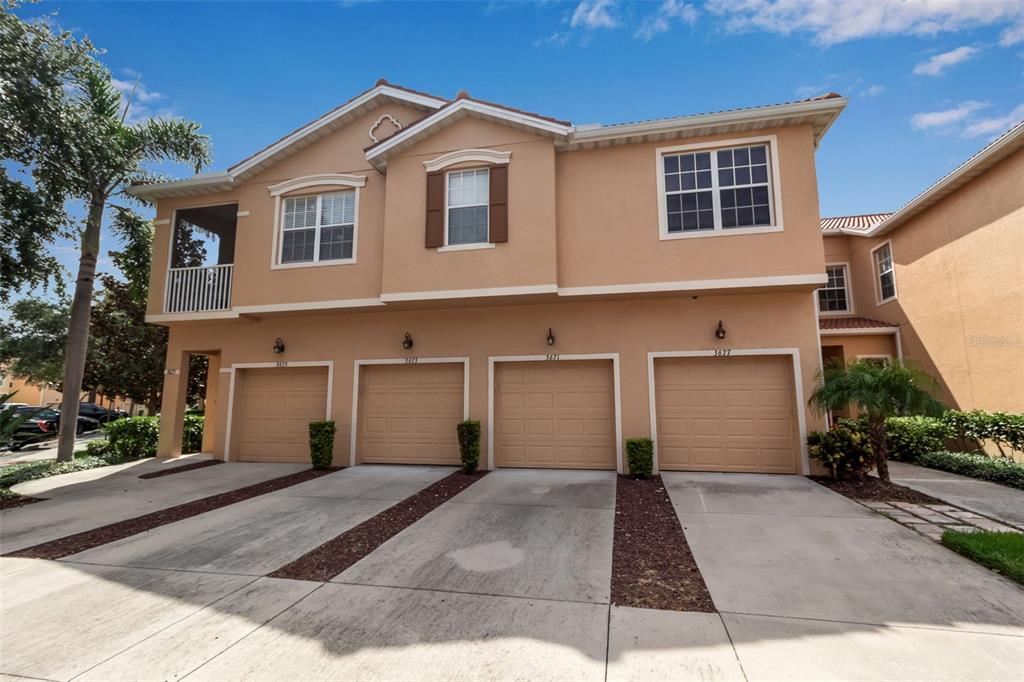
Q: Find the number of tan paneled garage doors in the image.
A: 4